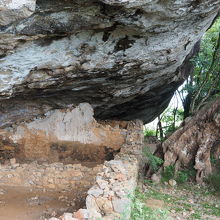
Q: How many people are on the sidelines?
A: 0